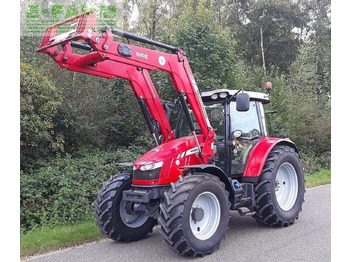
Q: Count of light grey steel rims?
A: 3